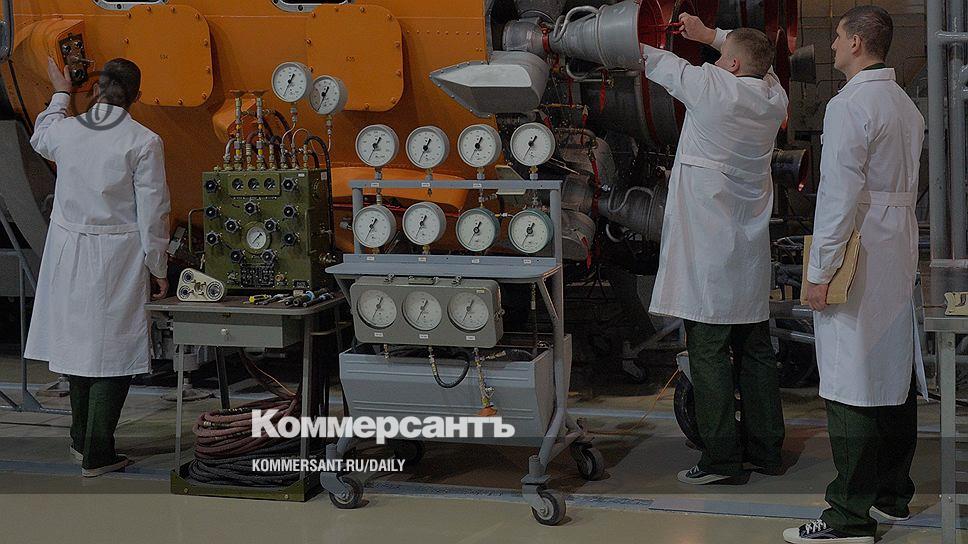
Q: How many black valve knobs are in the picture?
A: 11